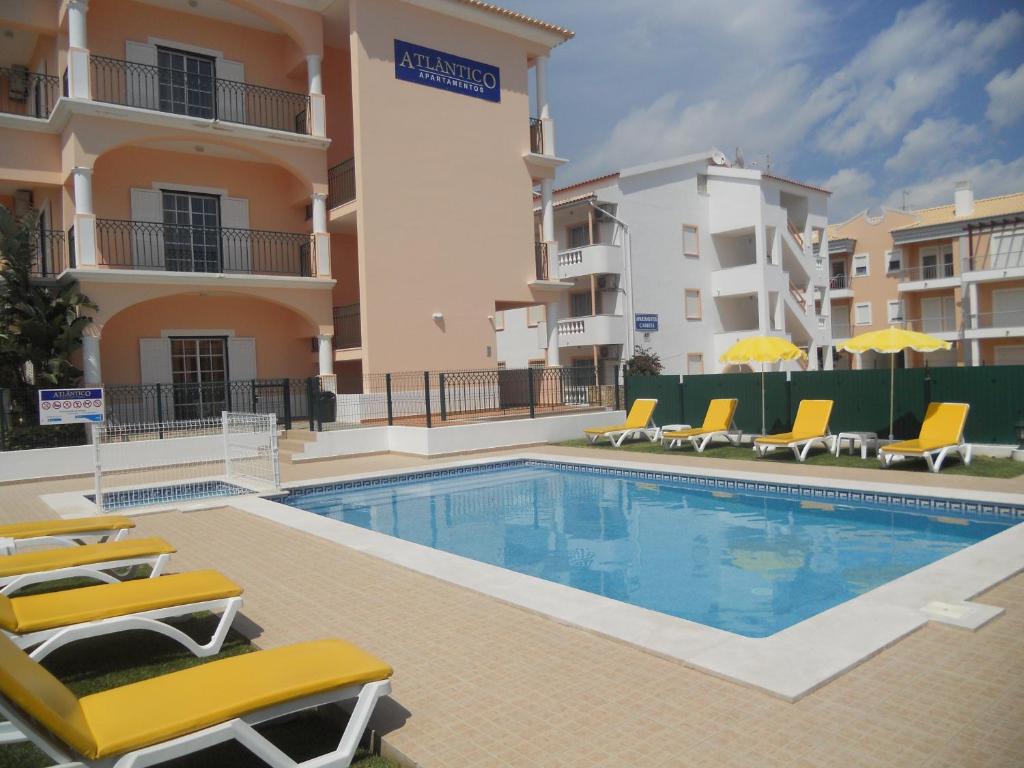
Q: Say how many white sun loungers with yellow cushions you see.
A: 8